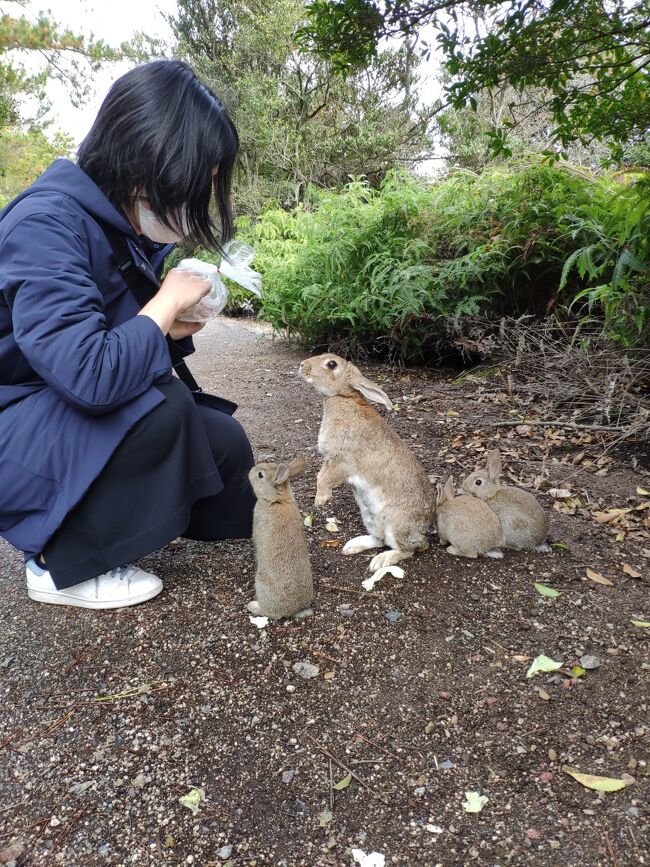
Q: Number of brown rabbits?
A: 4